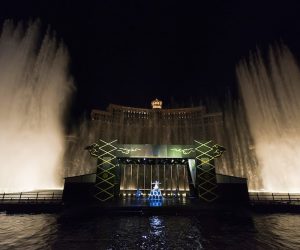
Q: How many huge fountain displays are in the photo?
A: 2